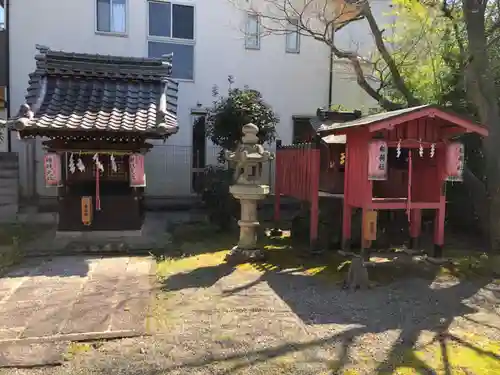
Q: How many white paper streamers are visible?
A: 7